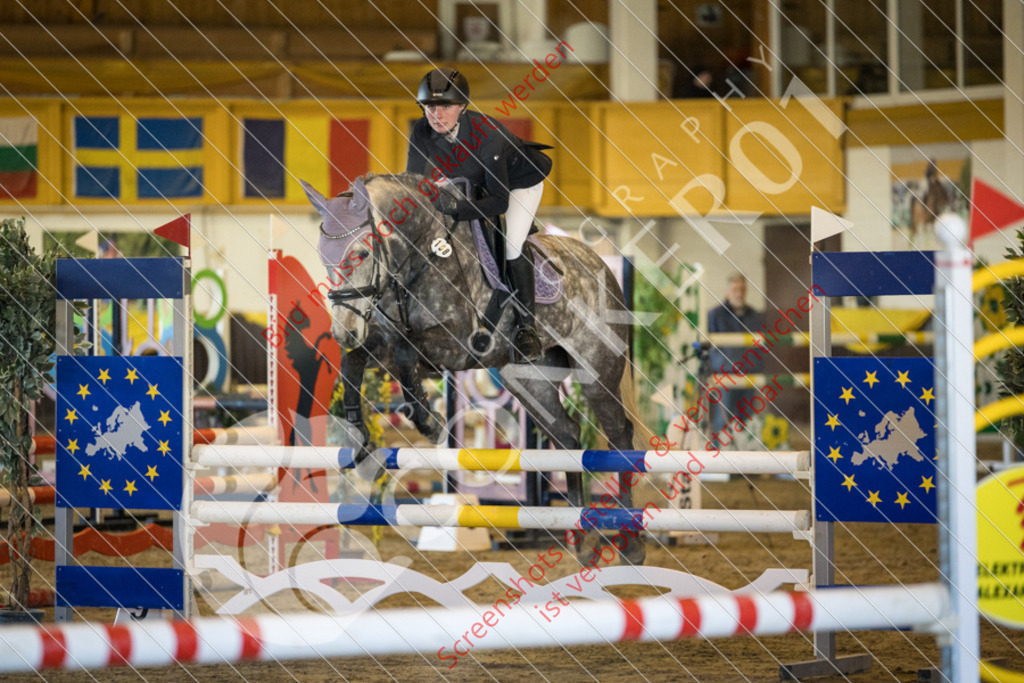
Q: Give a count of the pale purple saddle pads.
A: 1